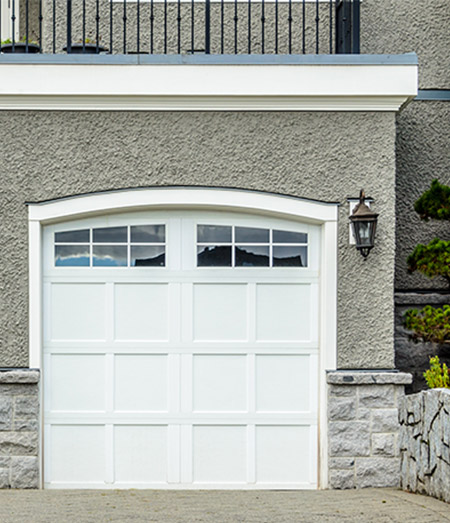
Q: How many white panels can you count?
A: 12